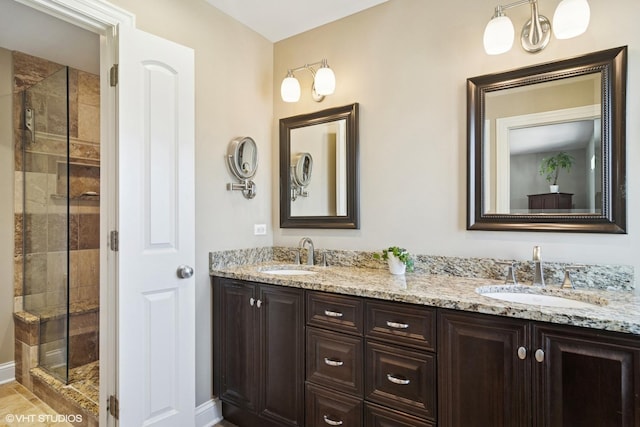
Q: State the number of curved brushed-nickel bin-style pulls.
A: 5